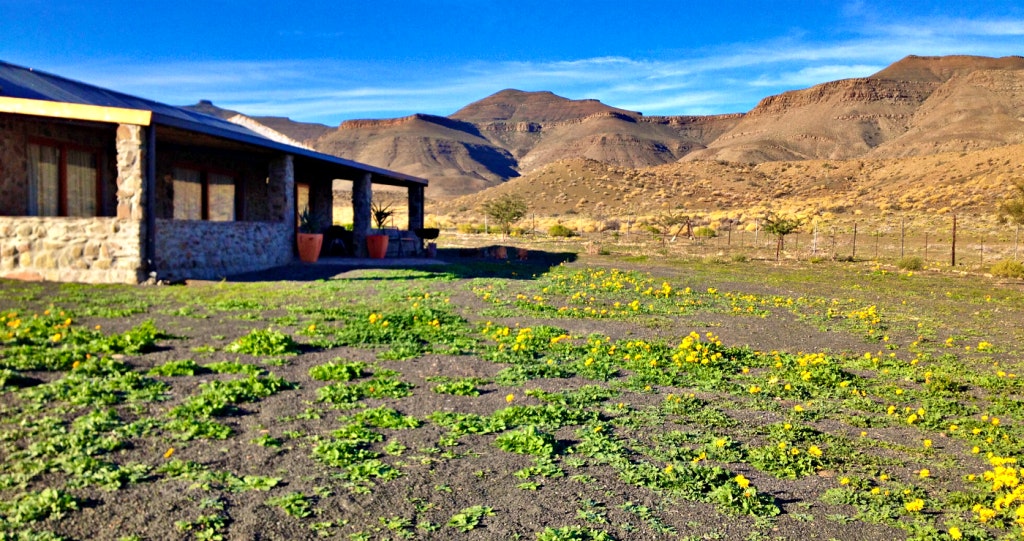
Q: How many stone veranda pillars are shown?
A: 4